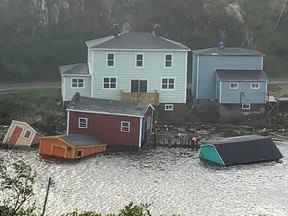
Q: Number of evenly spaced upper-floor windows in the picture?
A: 3